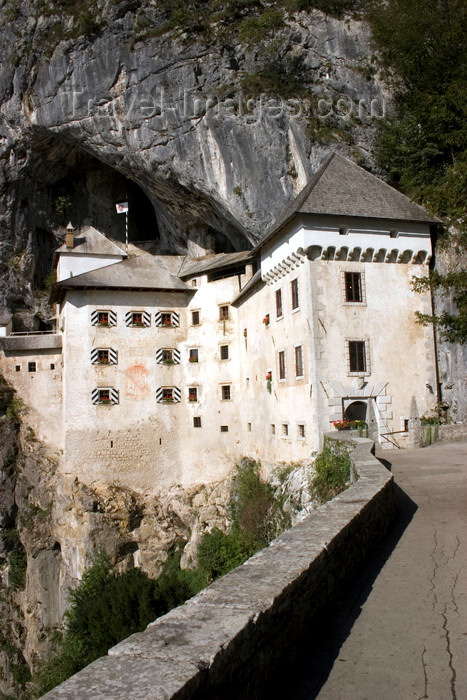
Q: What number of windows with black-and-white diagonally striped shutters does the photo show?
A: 7